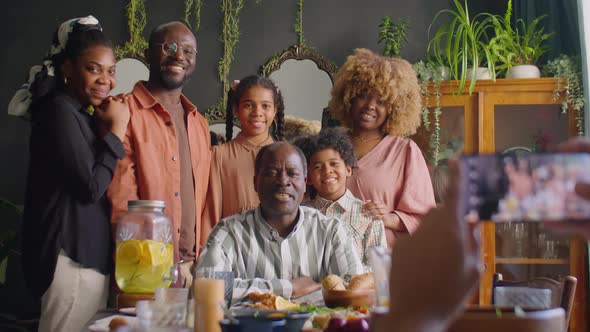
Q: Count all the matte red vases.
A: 0